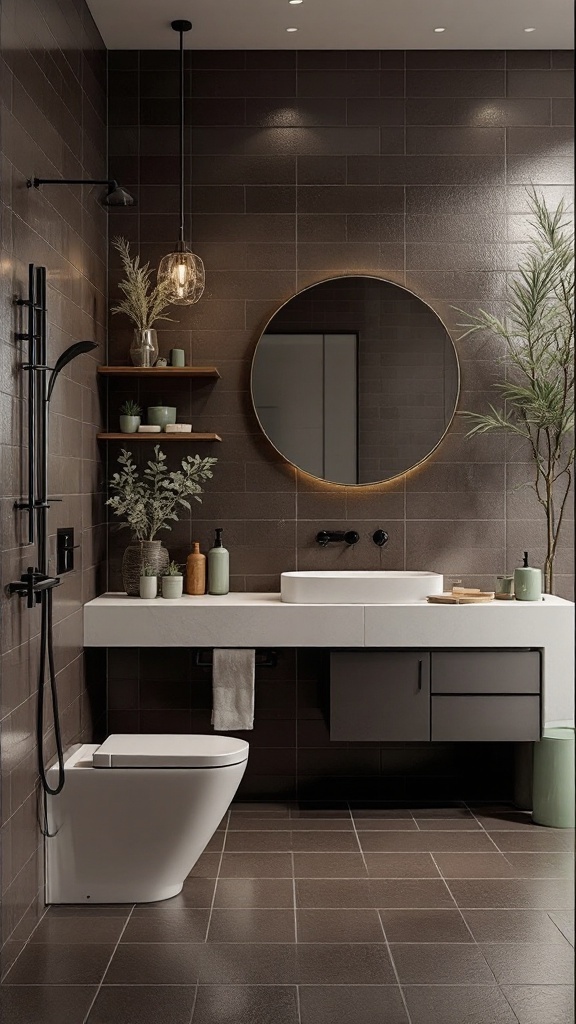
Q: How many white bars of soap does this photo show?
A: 2